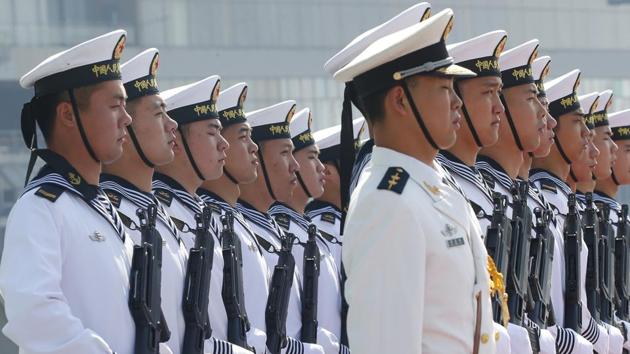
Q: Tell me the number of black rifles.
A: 12